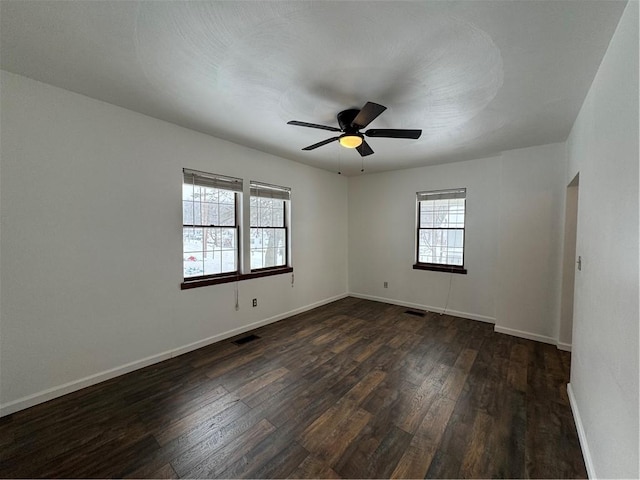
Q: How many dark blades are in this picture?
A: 5